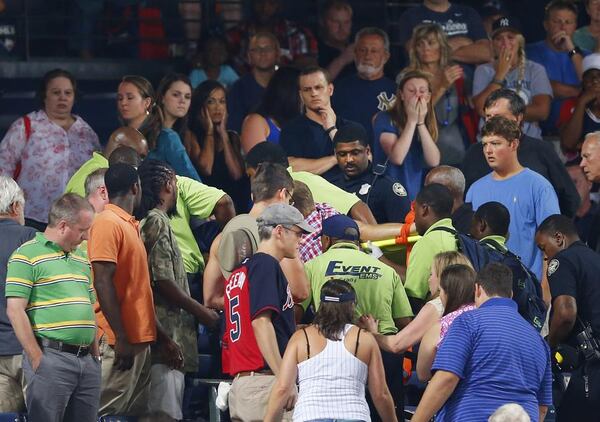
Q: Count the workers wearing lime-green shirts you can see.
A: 6